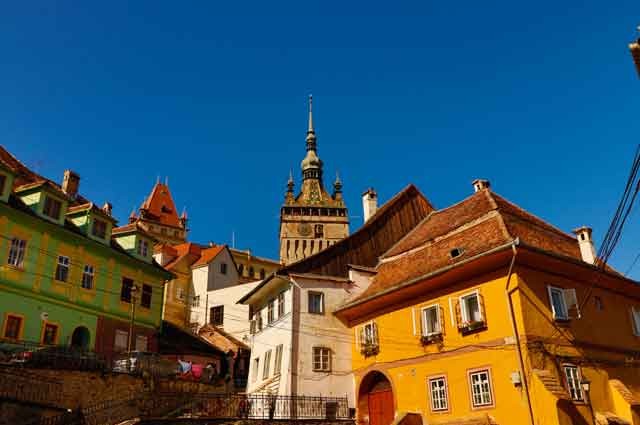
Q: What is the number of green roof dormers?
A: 4